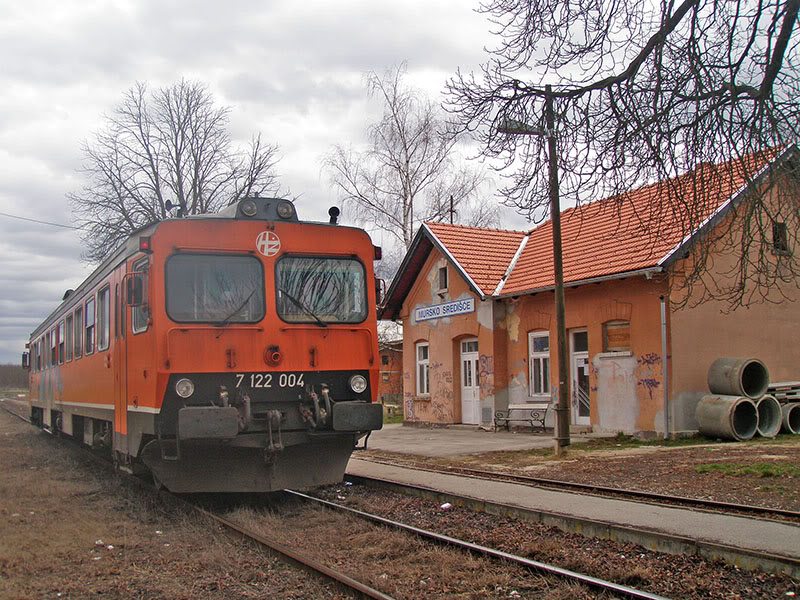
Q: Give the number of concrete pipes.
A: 4